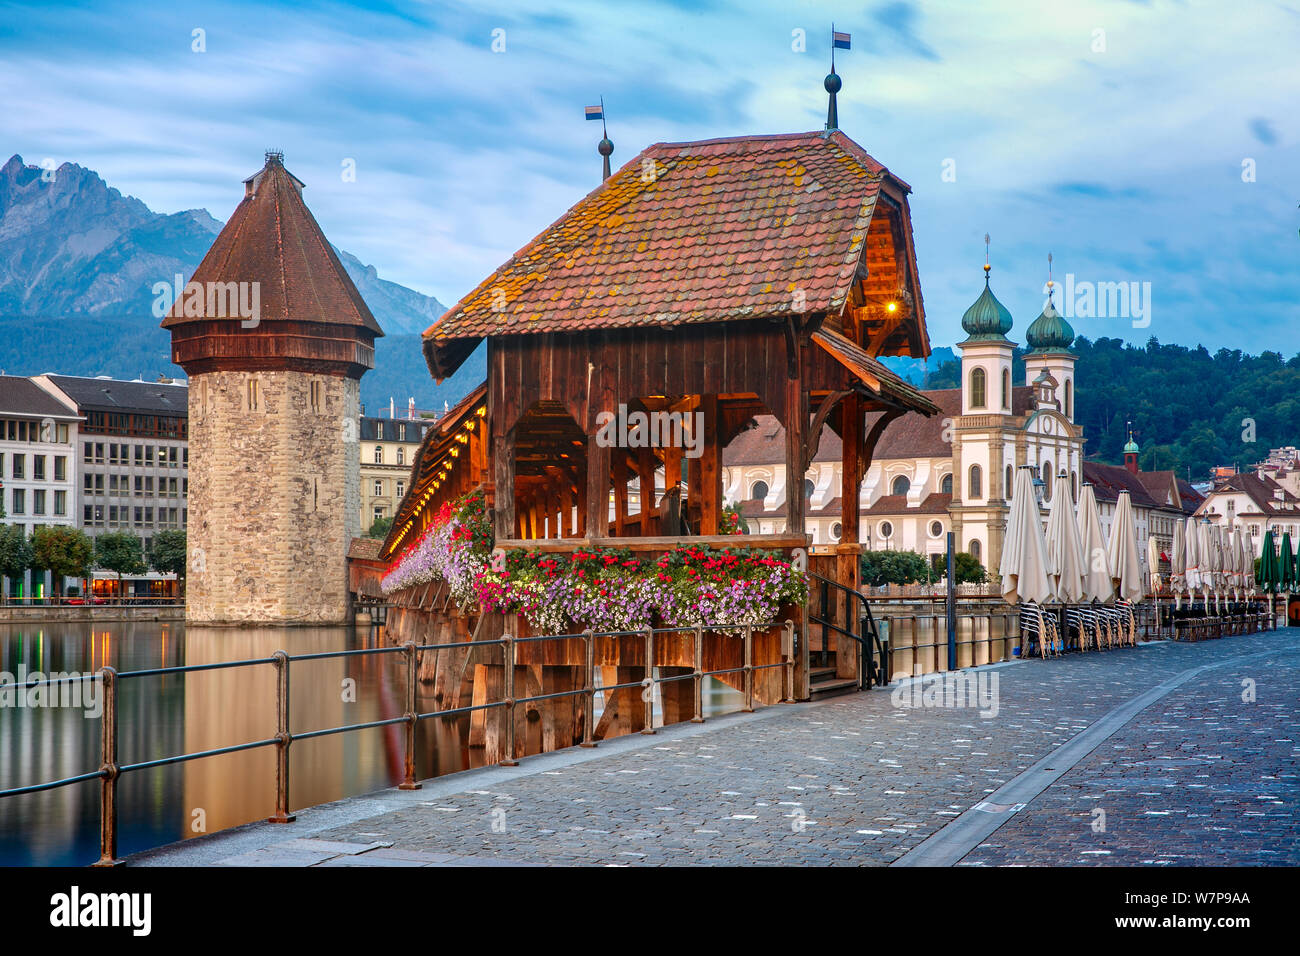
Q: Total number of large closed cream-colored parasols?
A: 4